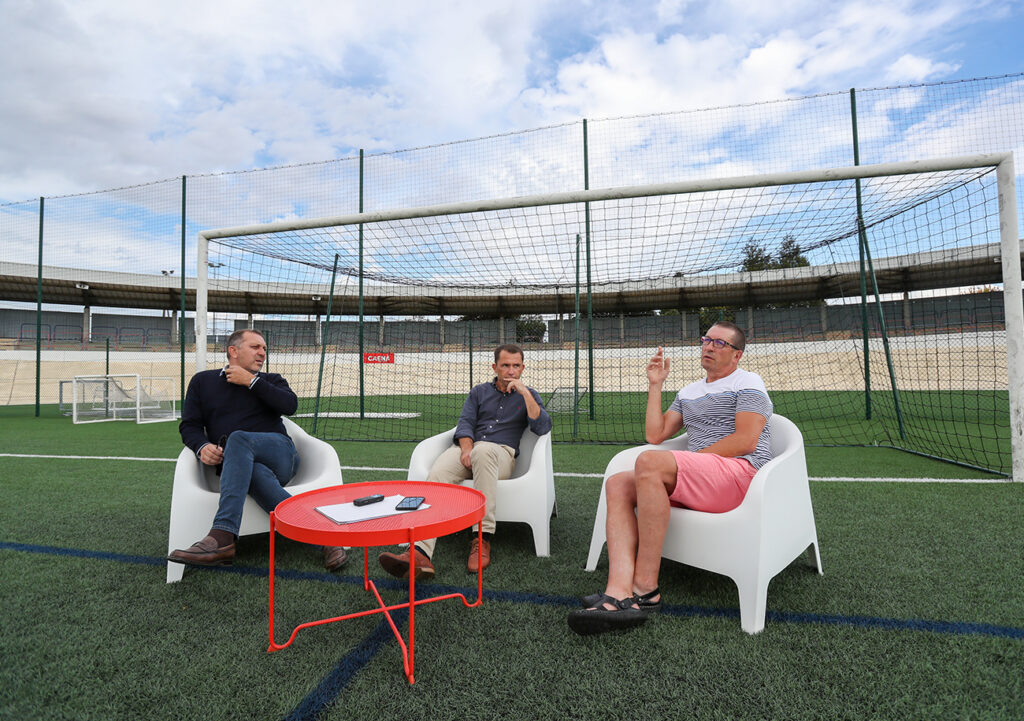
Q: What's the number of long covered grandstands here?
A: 1